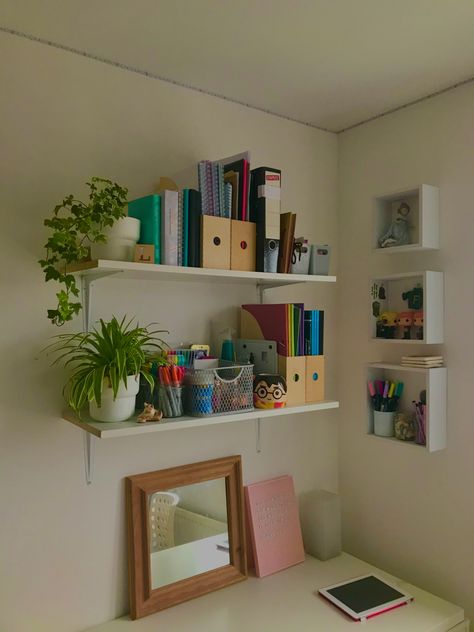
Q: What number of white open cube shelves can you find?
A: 3